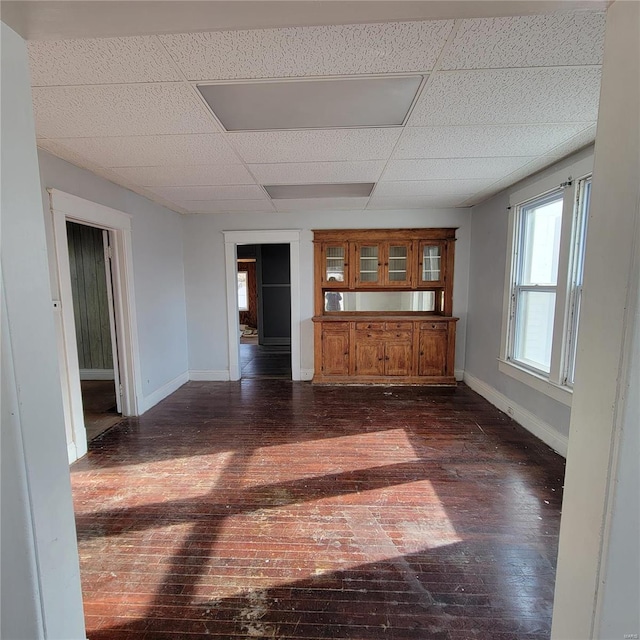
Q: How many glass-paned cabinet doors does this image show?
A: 4